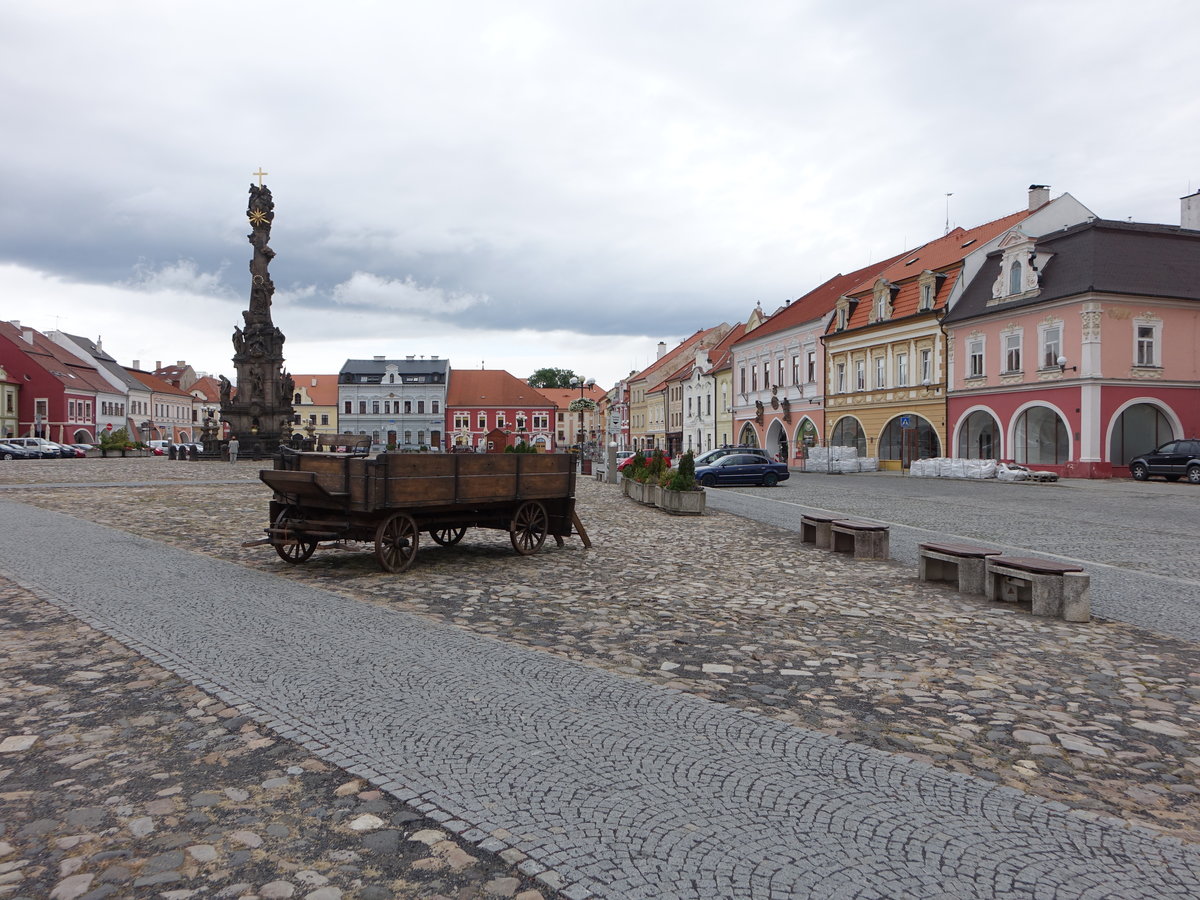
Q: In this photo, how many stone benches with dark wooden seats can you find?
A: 4